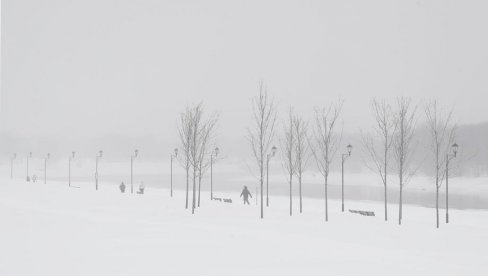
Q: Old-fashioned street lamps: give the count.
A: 11